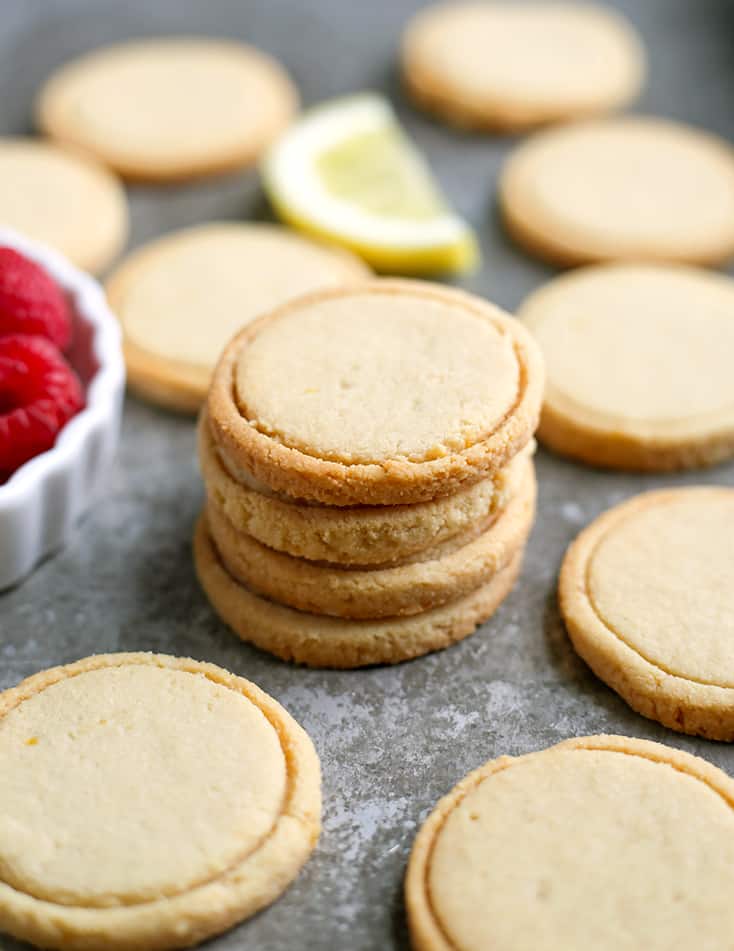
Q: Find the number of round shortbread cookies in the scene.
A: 13